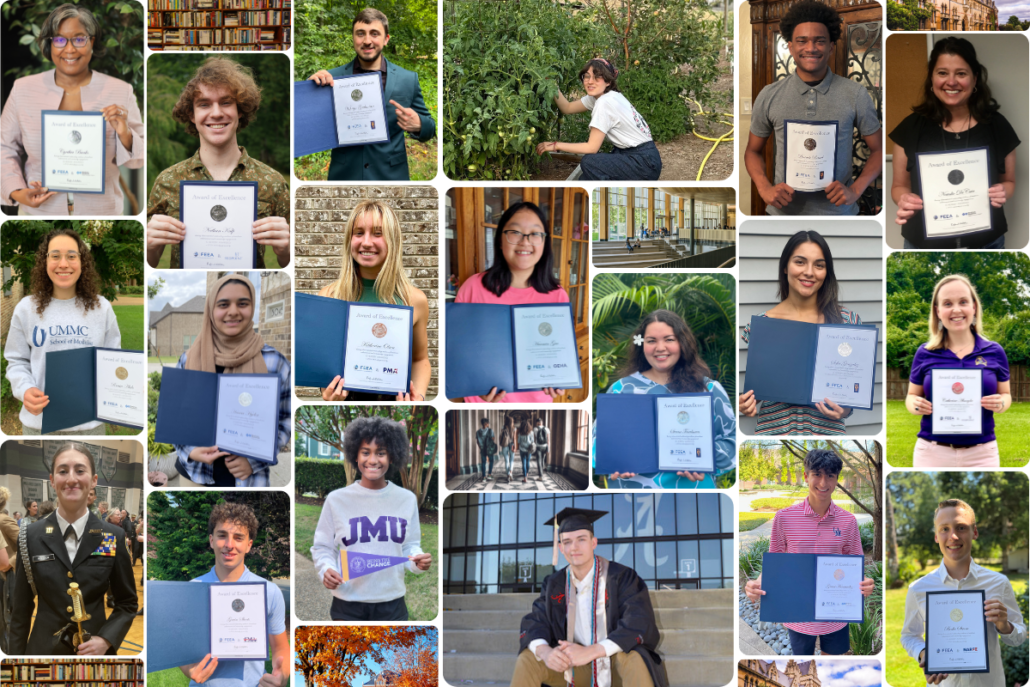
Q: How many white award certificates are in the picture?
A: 15